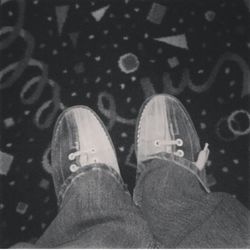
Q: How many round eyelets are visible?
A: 7